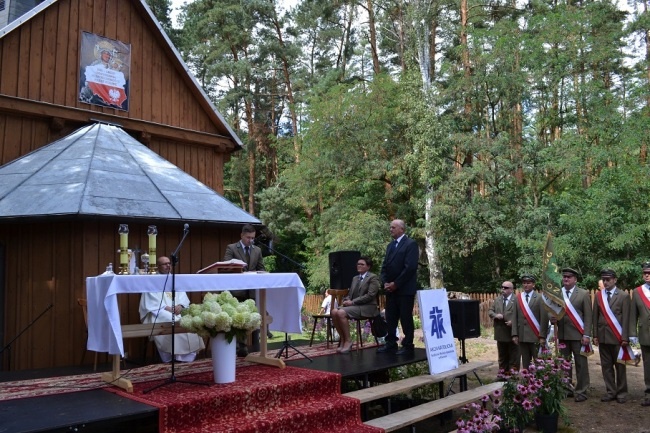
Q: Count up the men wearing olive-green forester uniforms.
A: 6